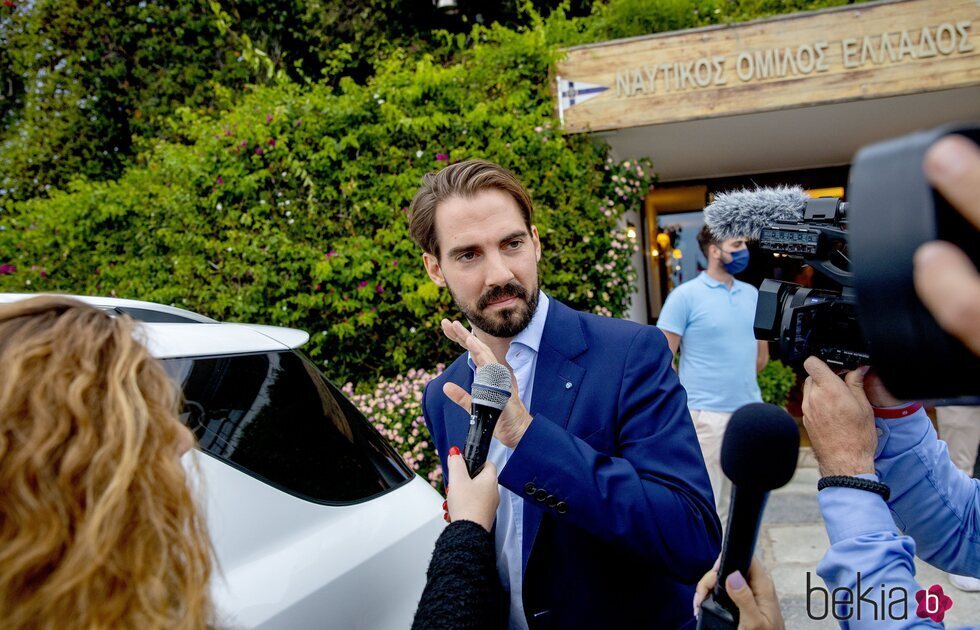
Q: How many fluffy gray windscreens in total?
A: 1